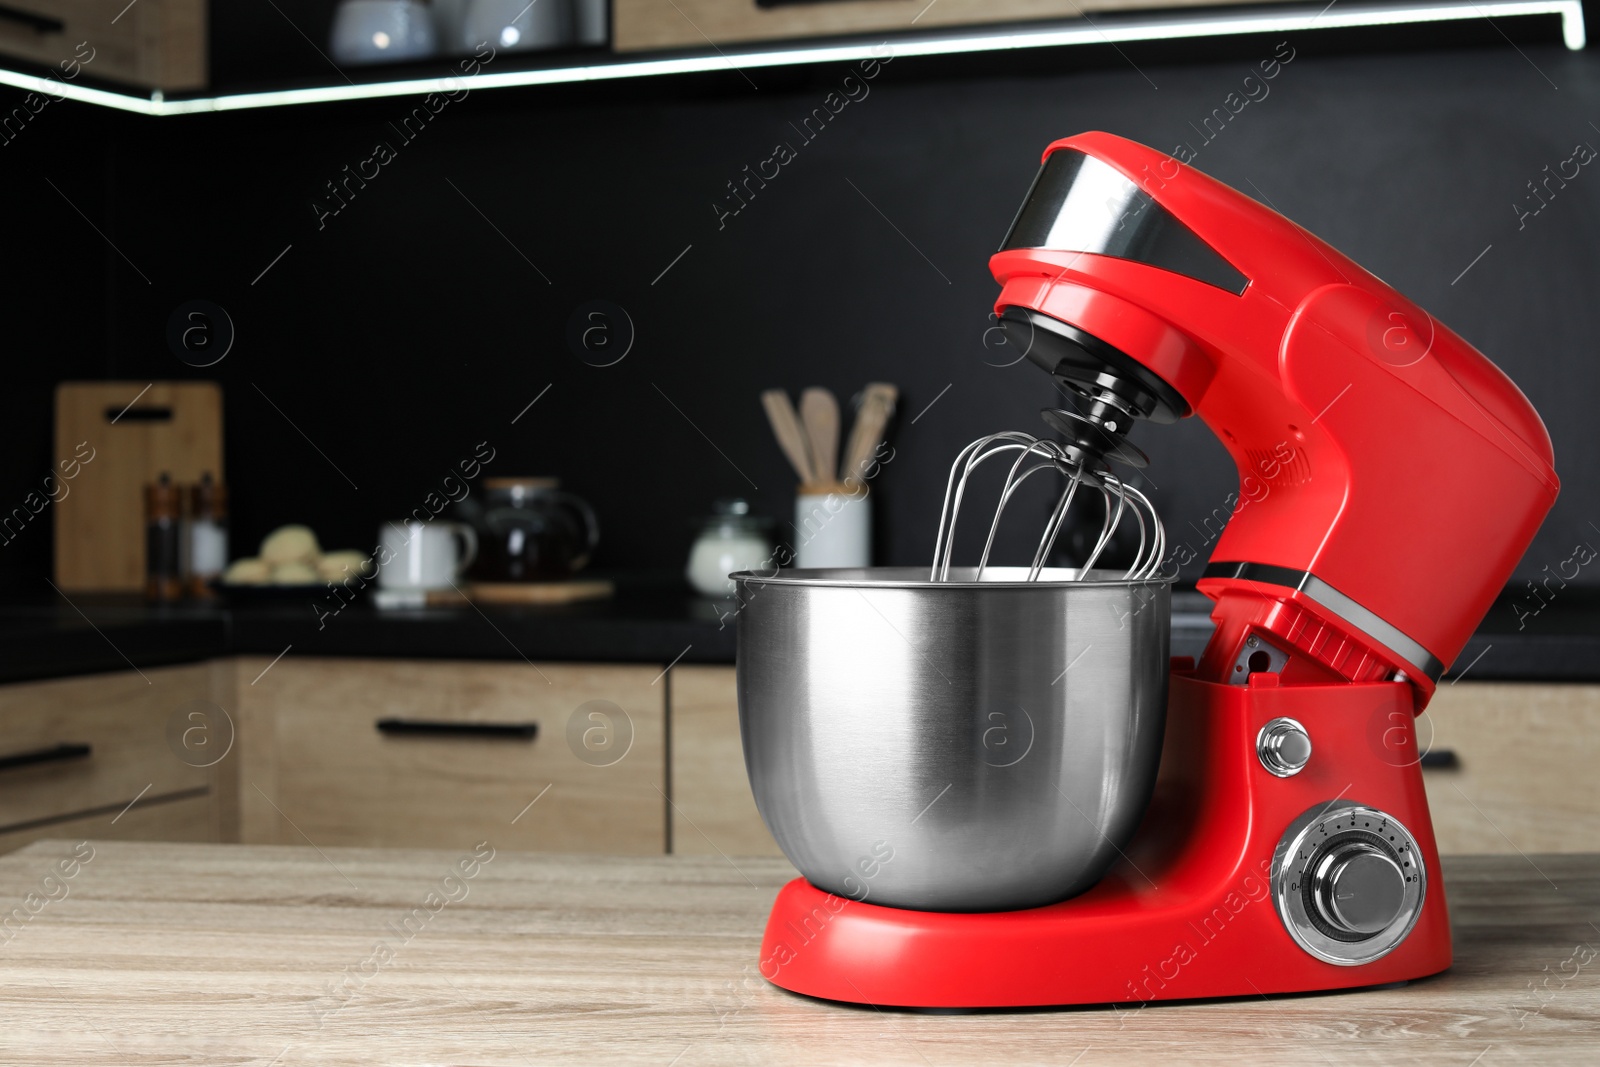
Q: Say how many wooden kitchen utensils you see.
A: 3